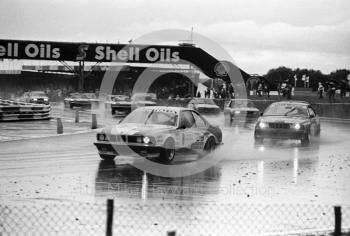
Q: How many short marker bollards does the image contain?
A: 3